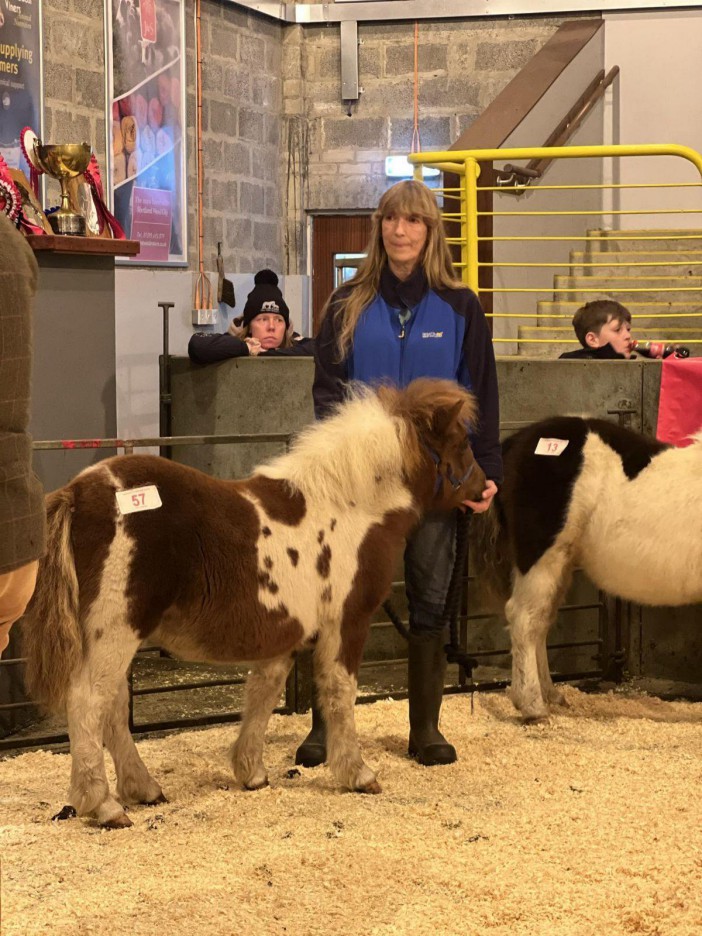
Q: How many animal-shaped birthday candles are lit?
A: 0